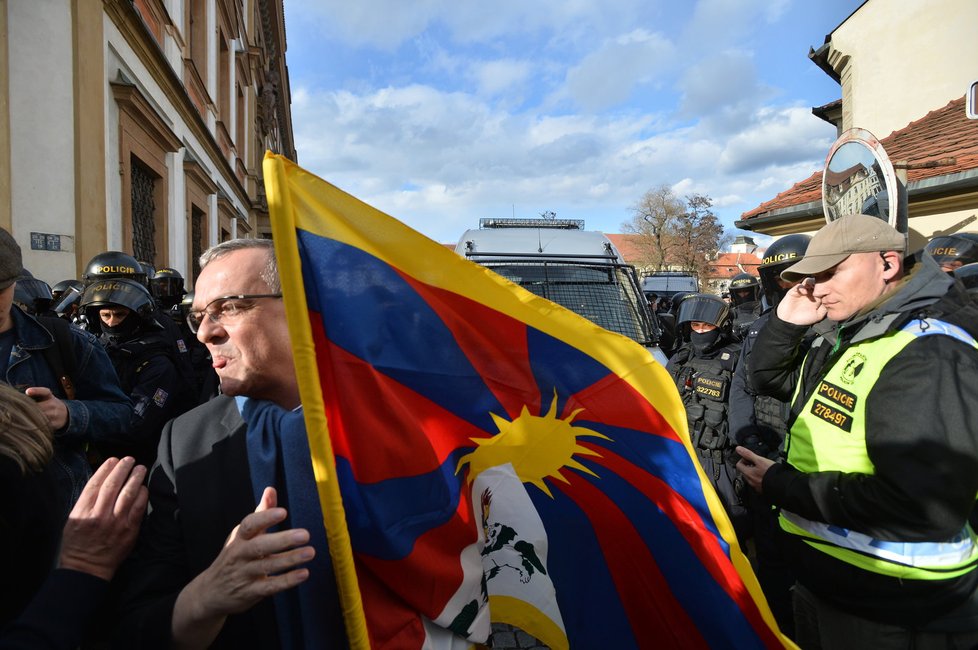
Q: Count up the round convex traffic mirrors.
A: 1